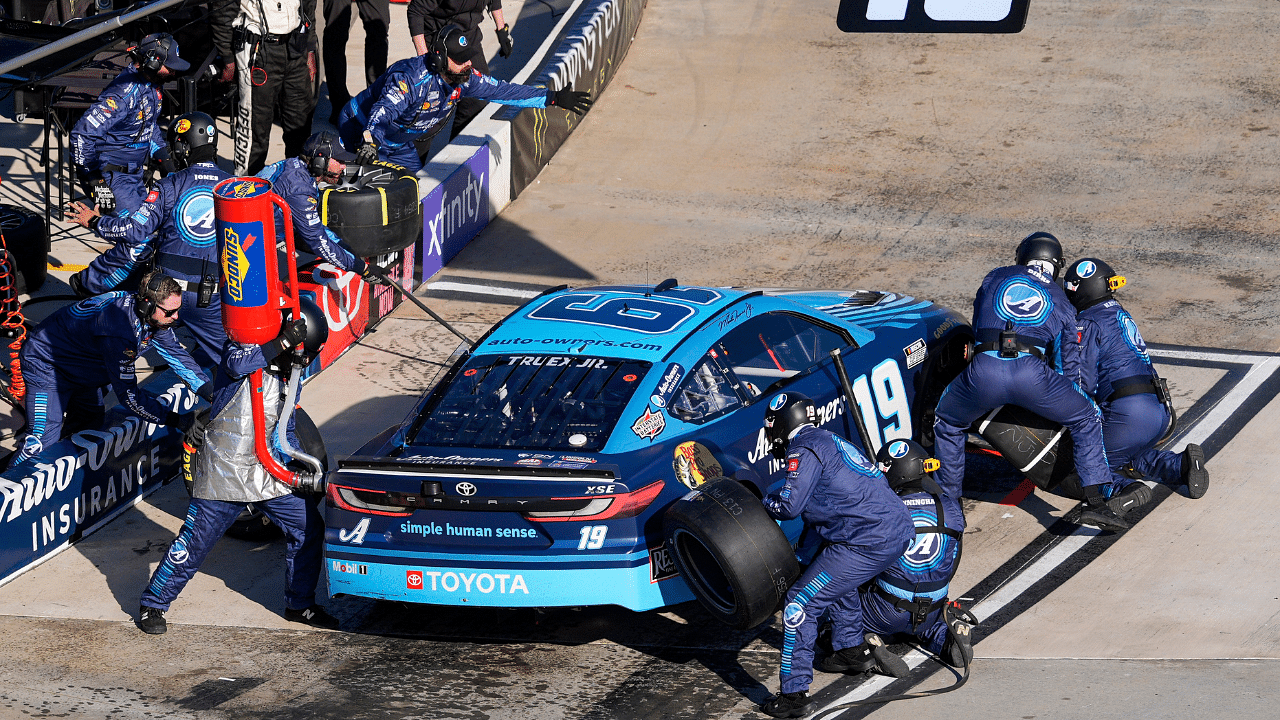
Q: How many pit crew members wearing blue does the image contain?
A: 10